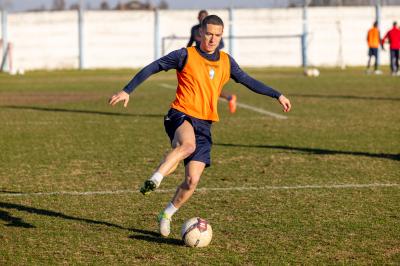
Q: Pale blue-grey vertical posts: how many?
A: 6